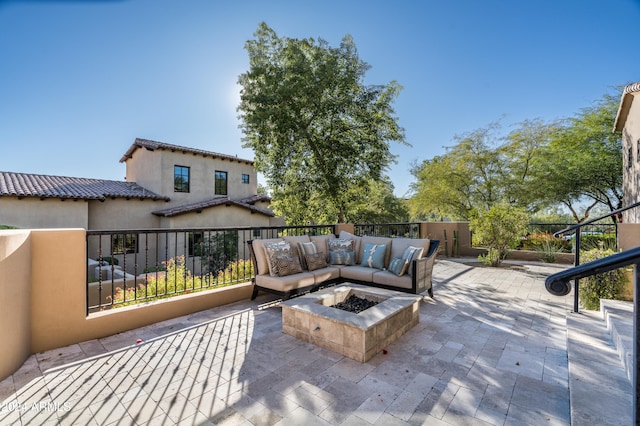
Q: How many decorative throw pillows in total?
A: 9